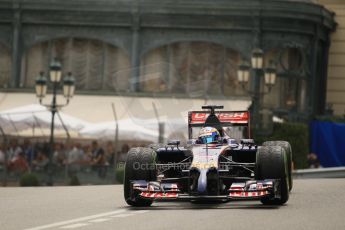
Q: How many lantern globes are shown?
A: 6